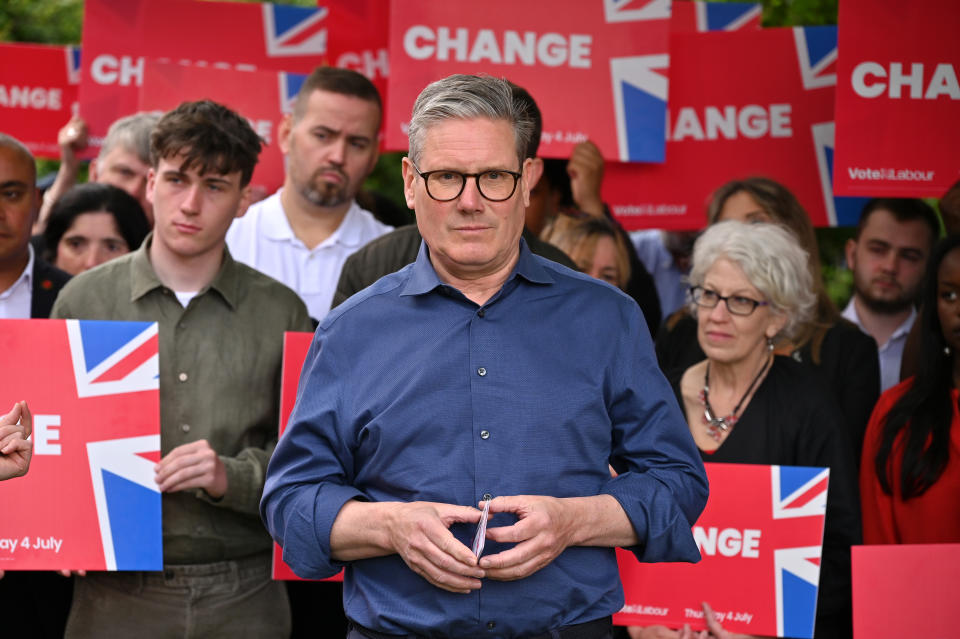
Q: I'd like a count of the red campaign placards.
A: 12